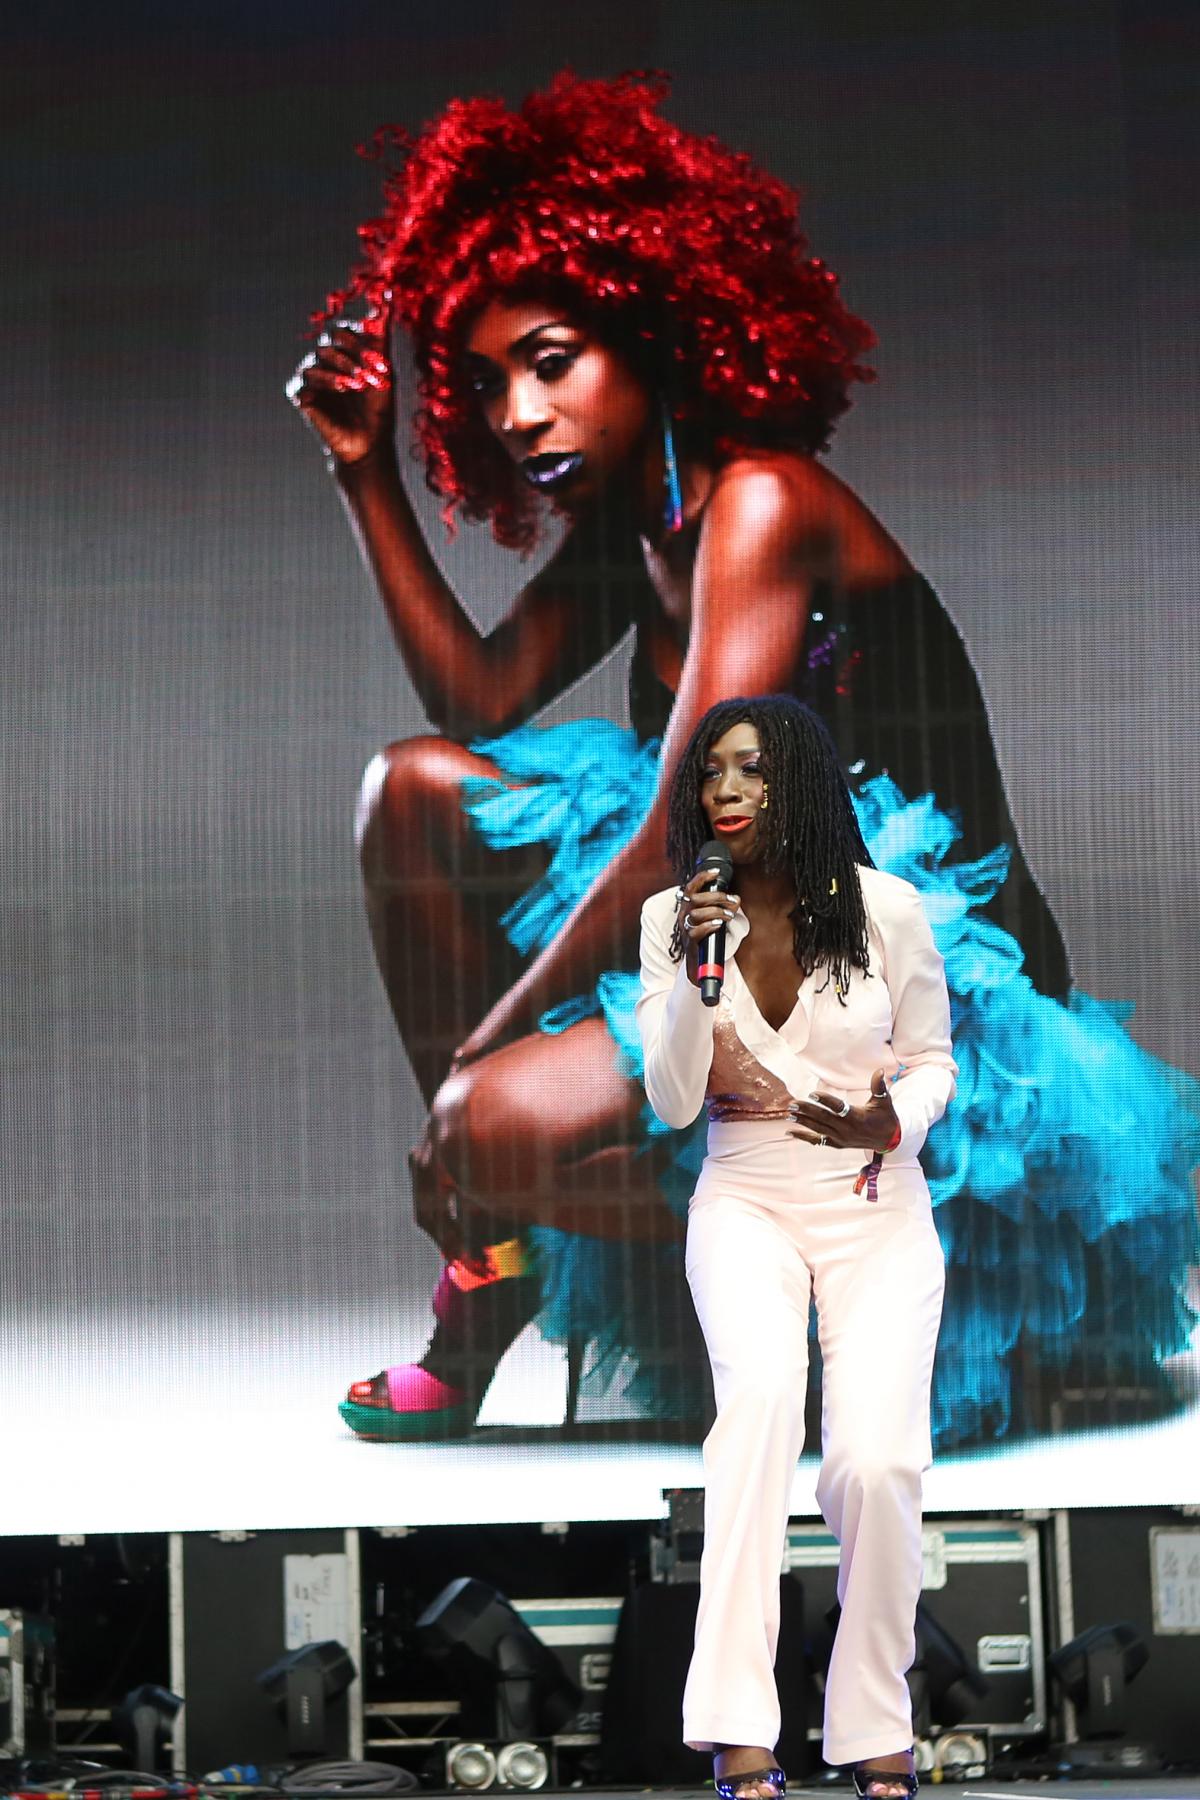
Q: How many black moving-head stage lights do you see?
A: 5